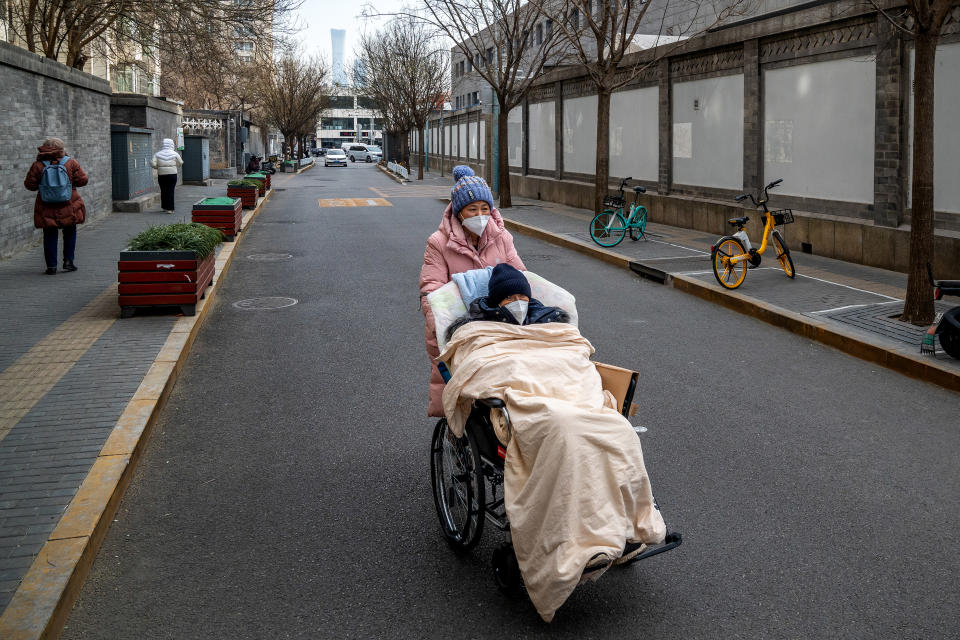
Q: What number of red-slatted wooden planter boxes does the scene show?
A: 5